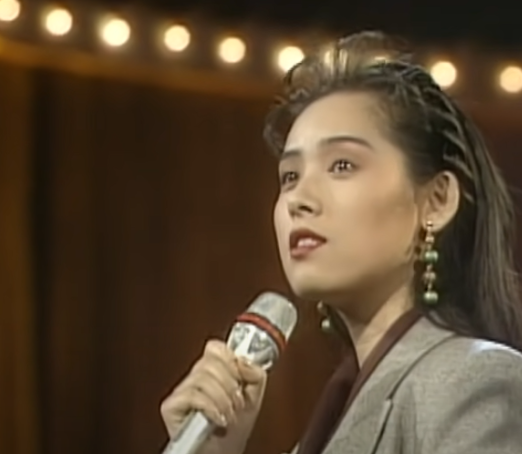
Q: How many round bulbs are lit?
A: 8